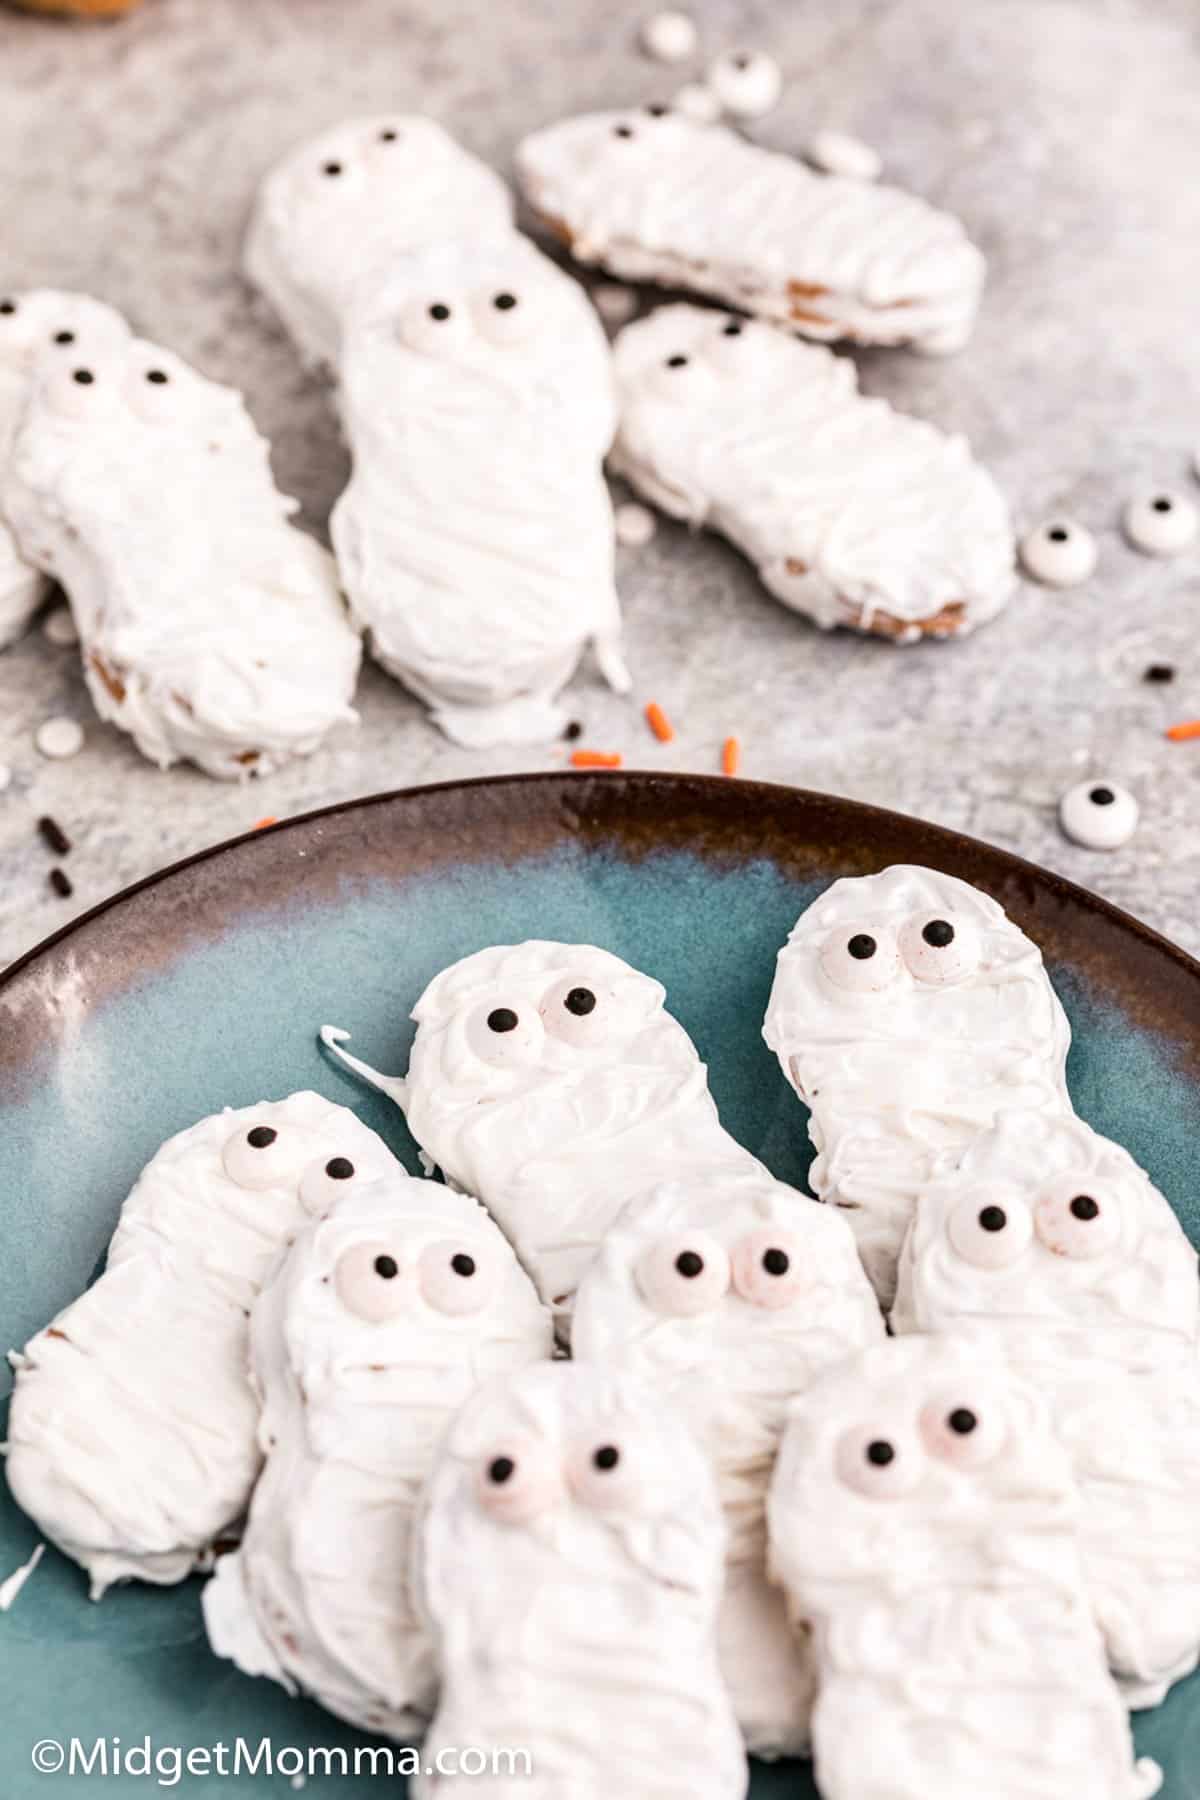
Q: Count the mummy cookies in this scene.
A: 14